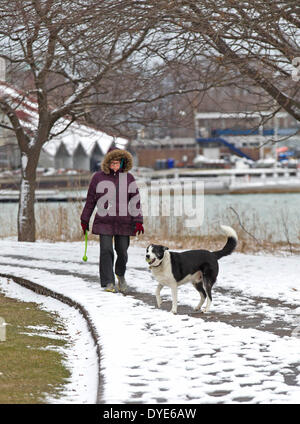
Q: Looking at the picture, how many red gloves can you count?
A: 2